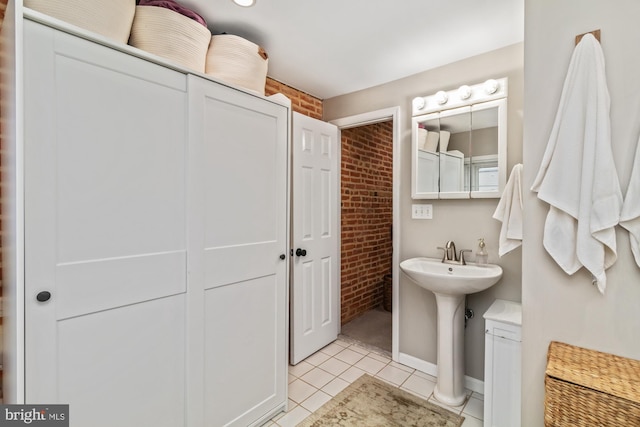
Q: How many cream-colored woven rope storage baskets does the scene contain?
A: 3